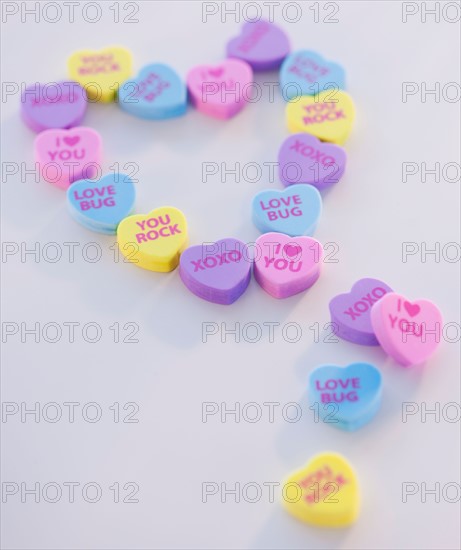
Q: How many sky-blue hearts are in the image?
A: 5